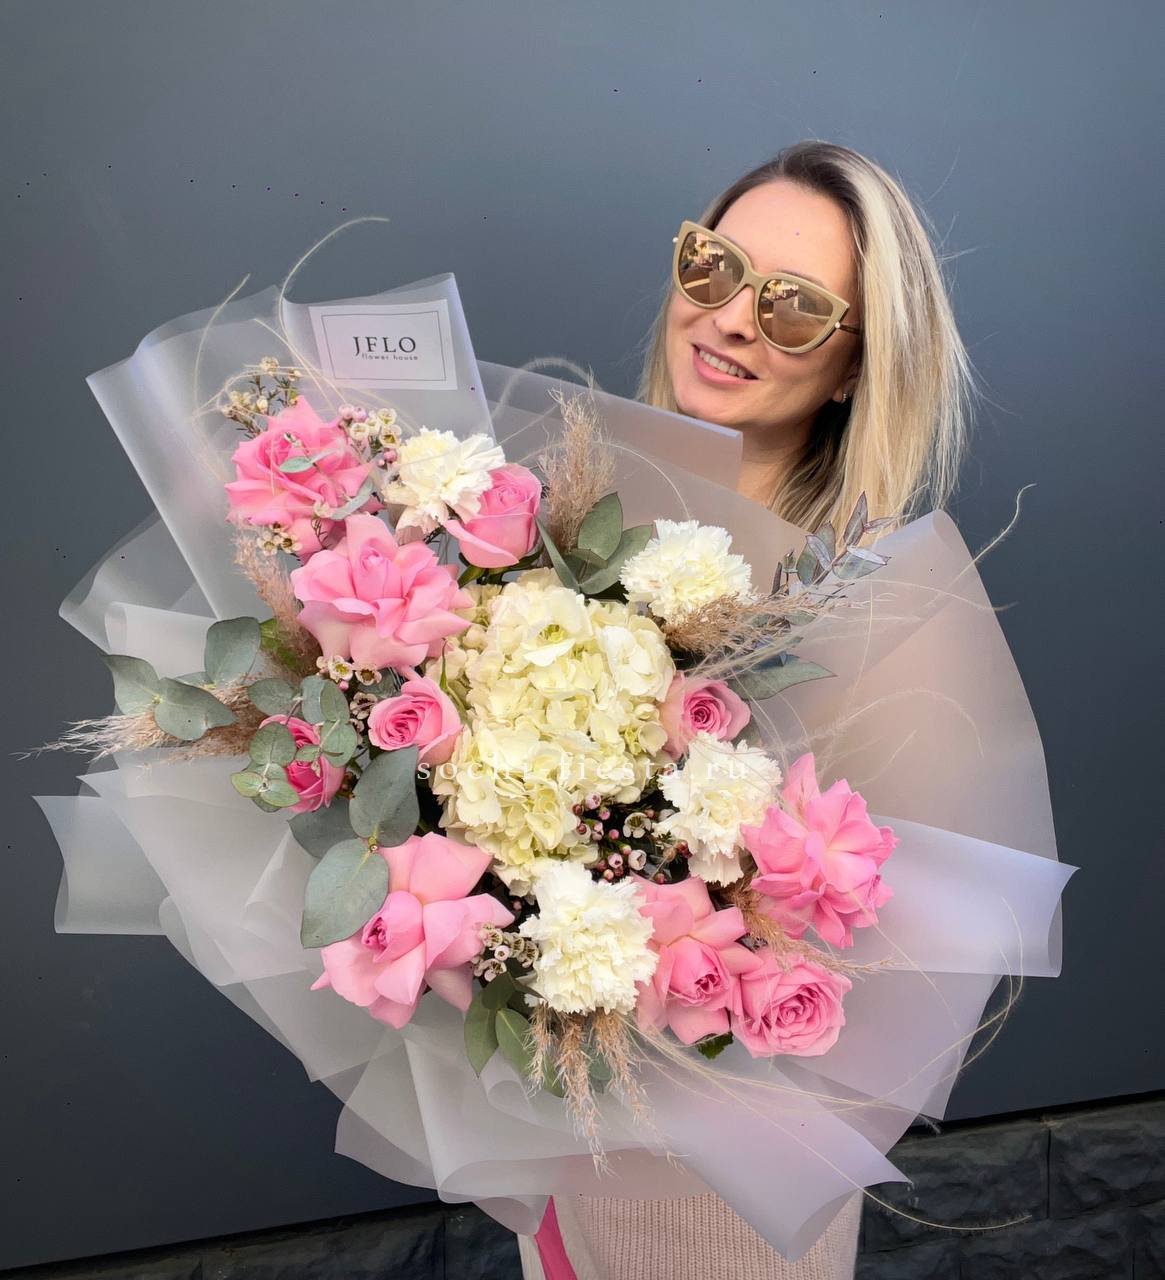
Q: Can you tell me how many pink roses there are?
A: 10